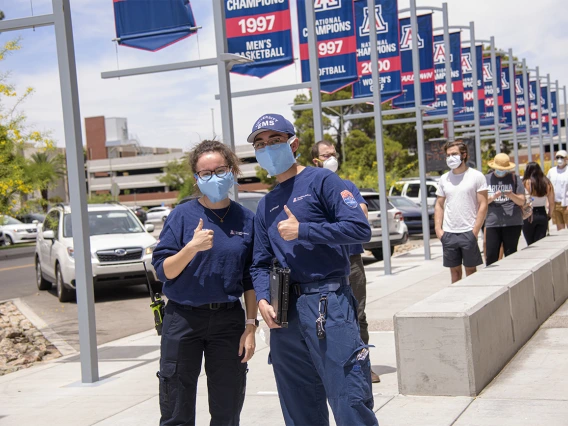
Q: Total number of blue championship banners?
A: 13